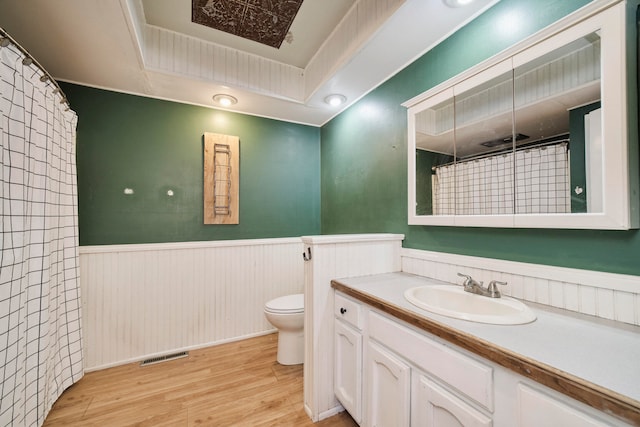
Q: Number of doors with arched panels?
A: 3